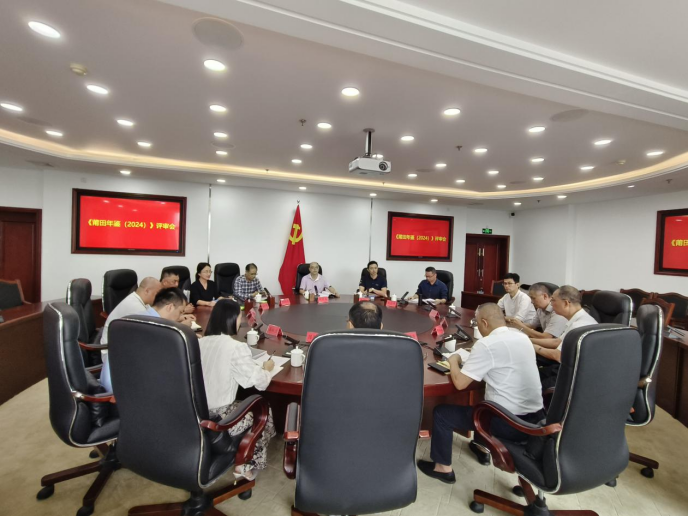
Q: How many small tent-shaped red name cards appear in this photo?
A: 13